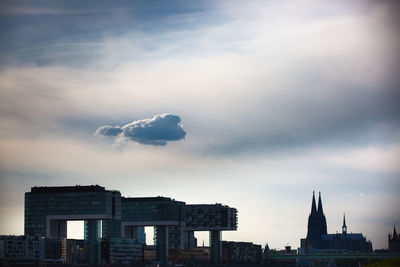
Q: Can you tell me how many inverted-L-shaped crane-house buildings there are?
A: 3